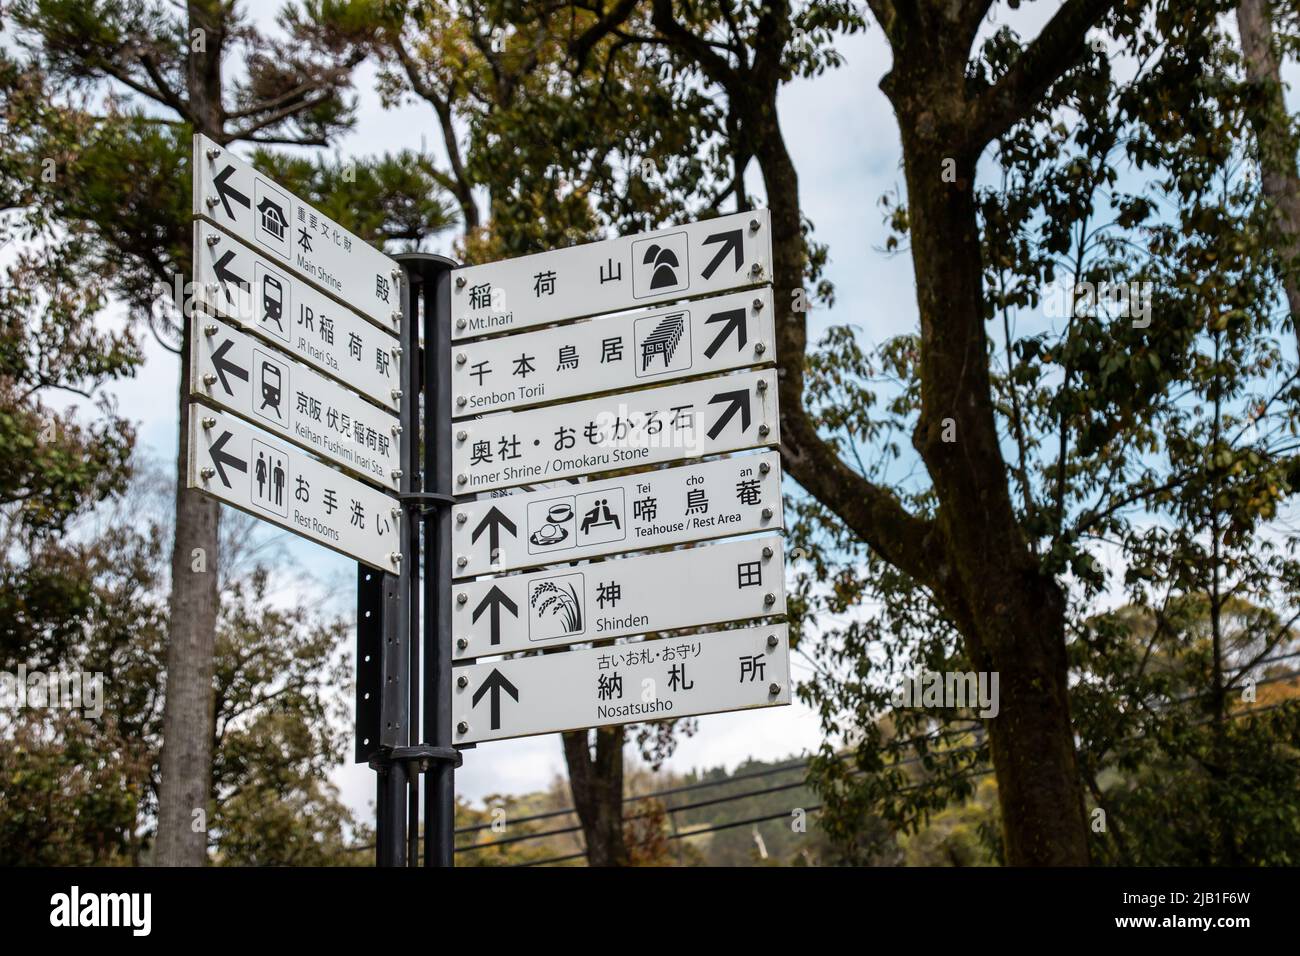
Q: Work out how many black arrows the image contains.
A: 10